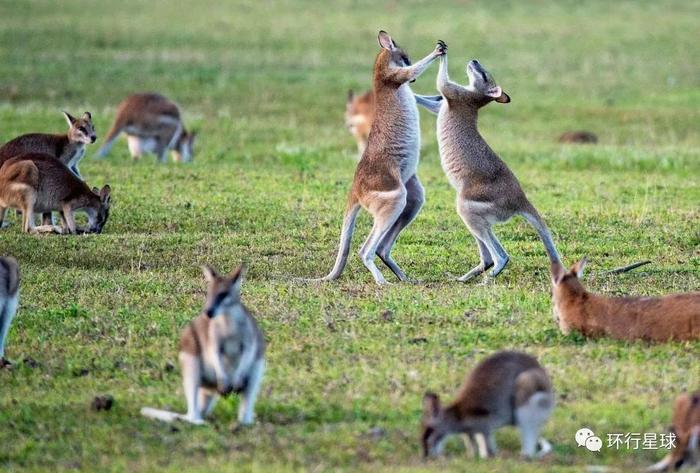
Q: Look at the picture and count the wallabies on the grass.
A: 11